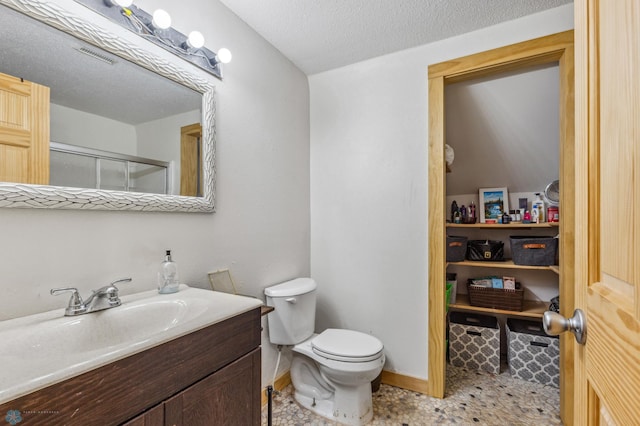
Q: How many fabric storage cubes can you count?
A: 2